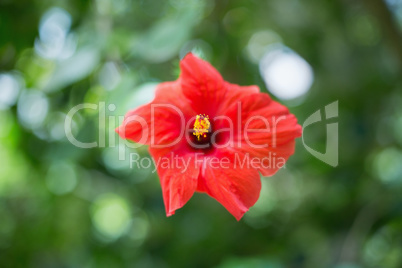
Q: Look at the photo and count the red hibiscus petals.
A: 5